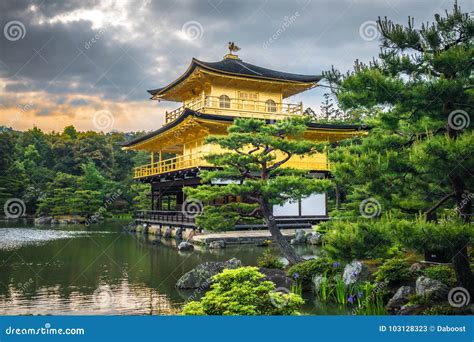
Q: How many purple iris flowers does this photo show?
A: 5